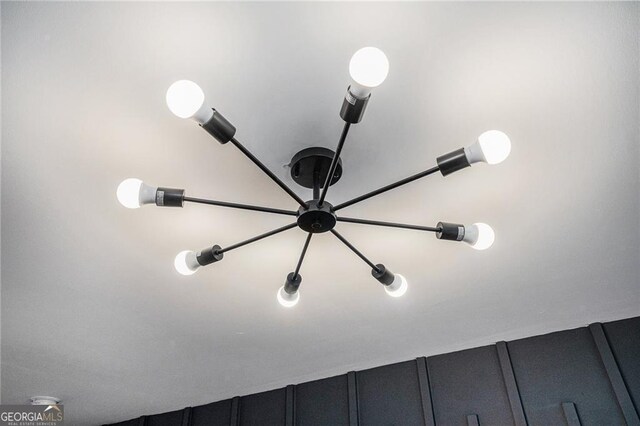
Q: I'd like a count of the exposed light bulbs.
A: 8